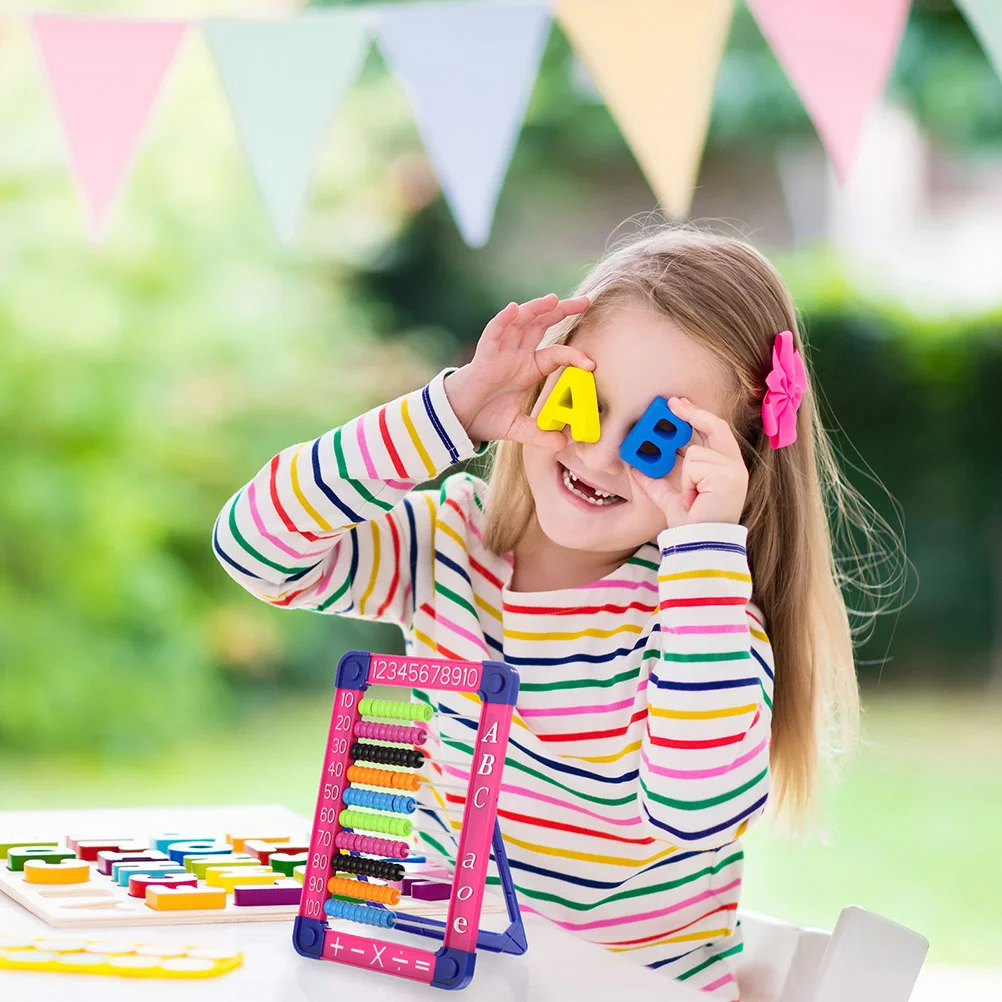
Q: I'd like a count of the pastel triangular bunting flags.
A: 6